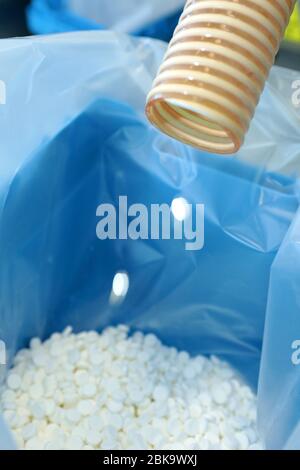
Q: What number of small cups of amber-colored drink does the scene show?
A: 0